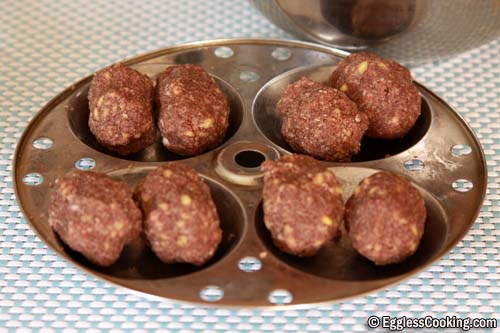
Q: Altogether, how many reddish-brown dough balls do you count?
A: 8